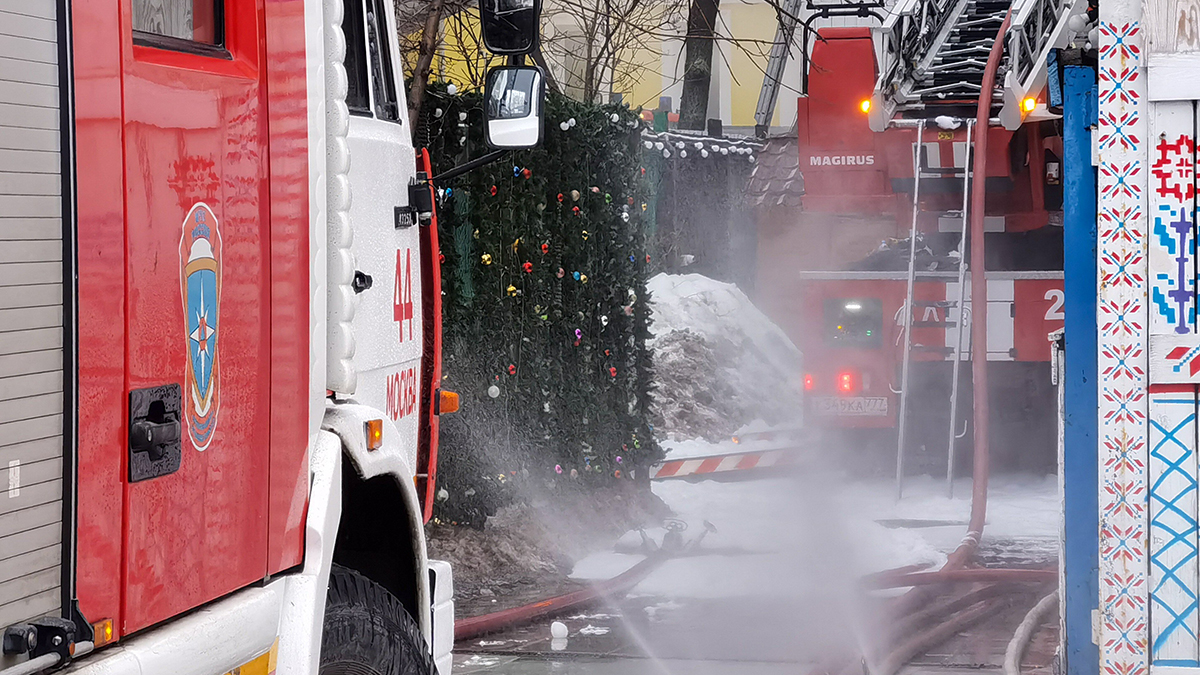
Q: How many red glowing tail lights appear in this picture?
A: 2